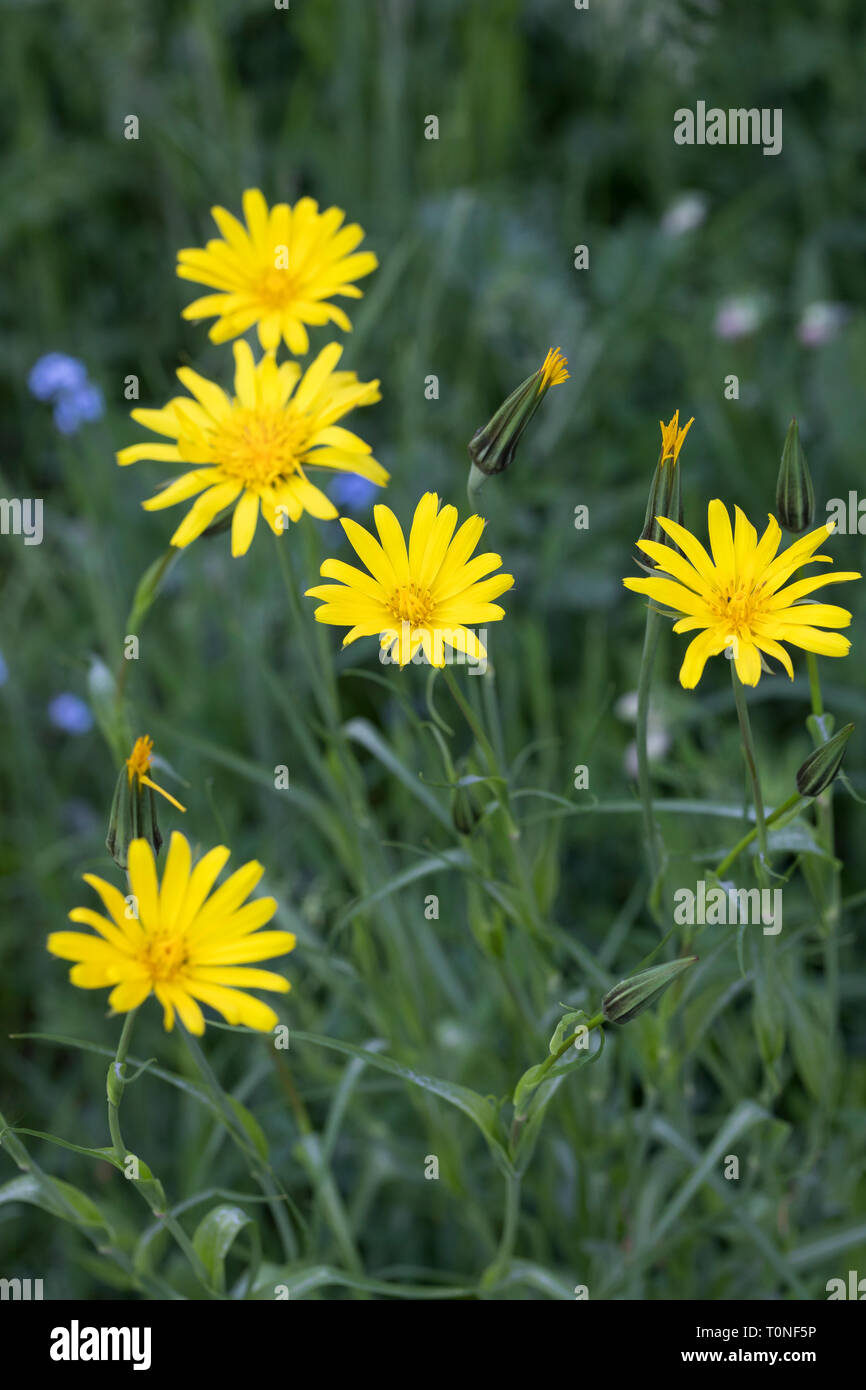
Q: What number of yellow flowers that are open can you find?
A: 5